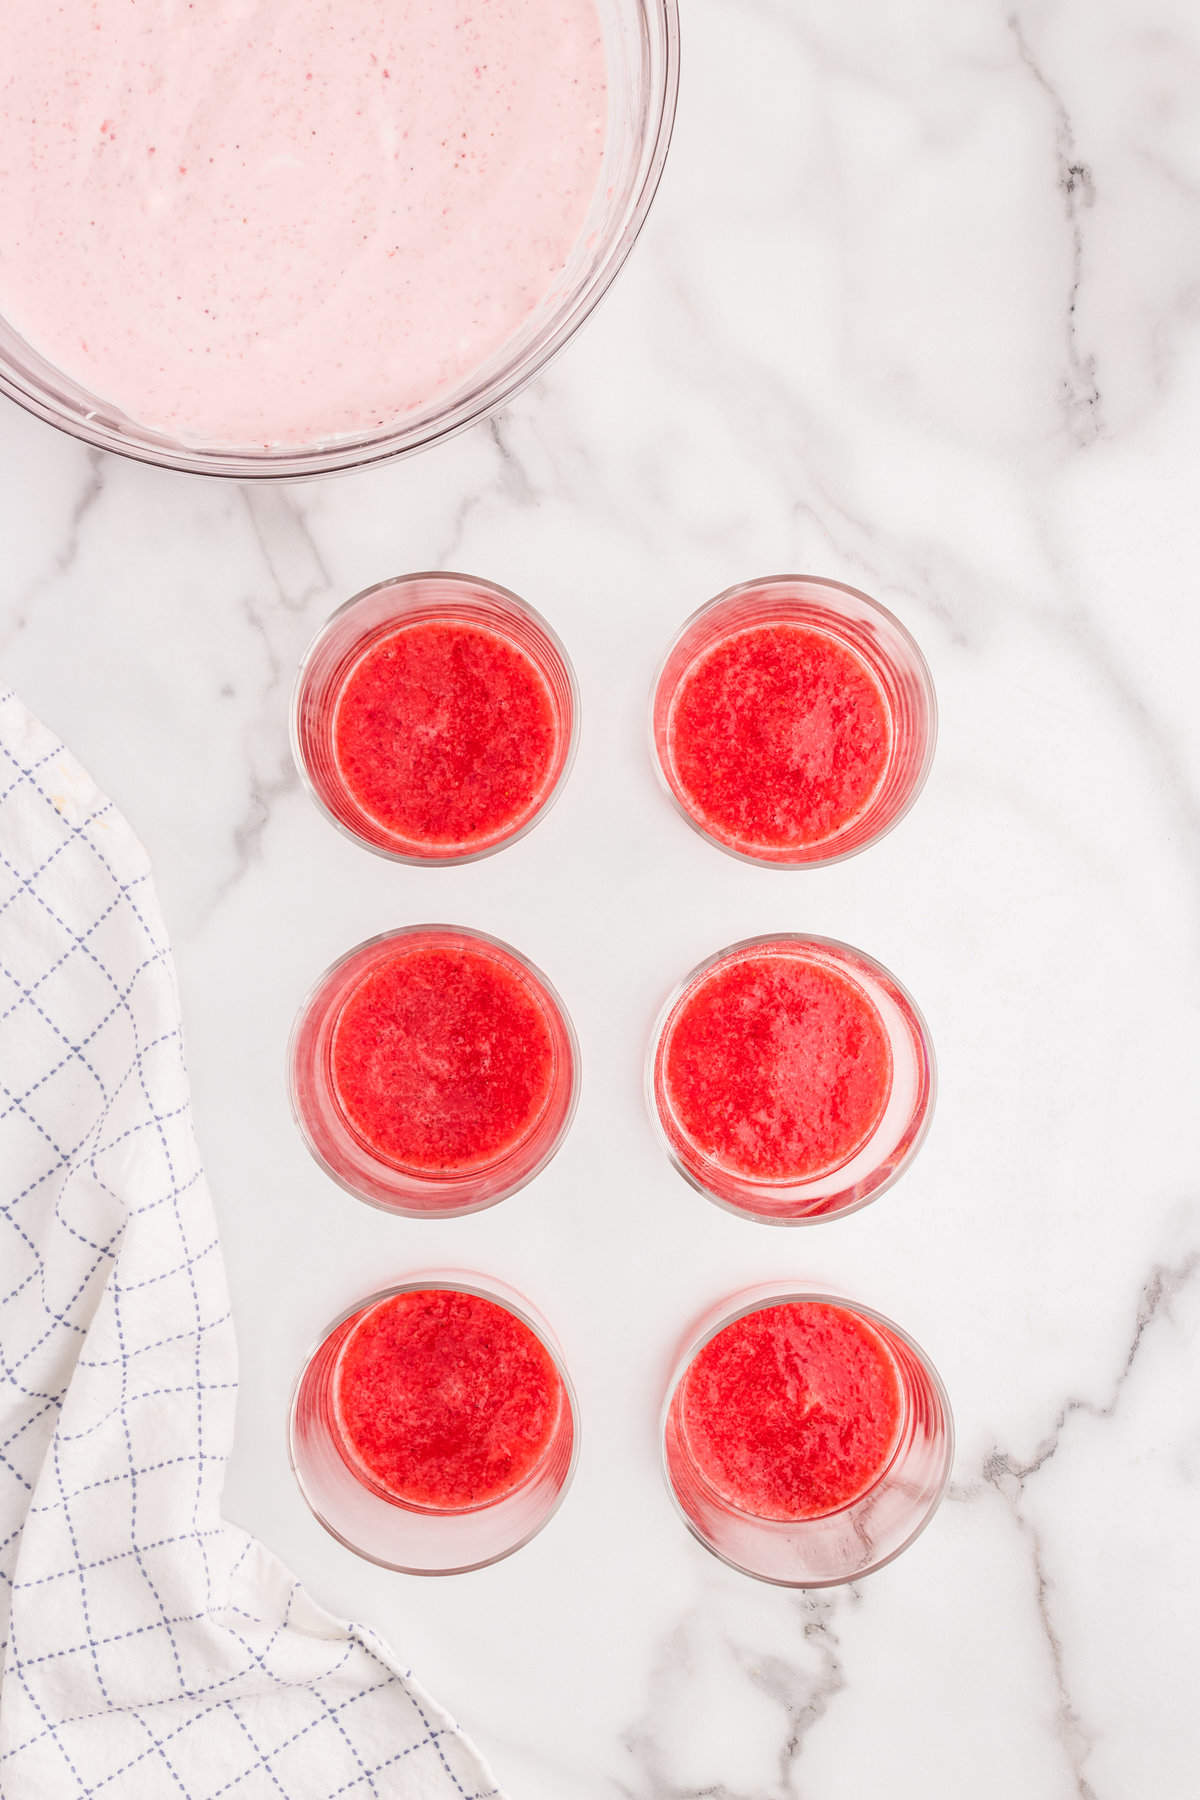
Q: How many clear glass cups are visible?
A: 6